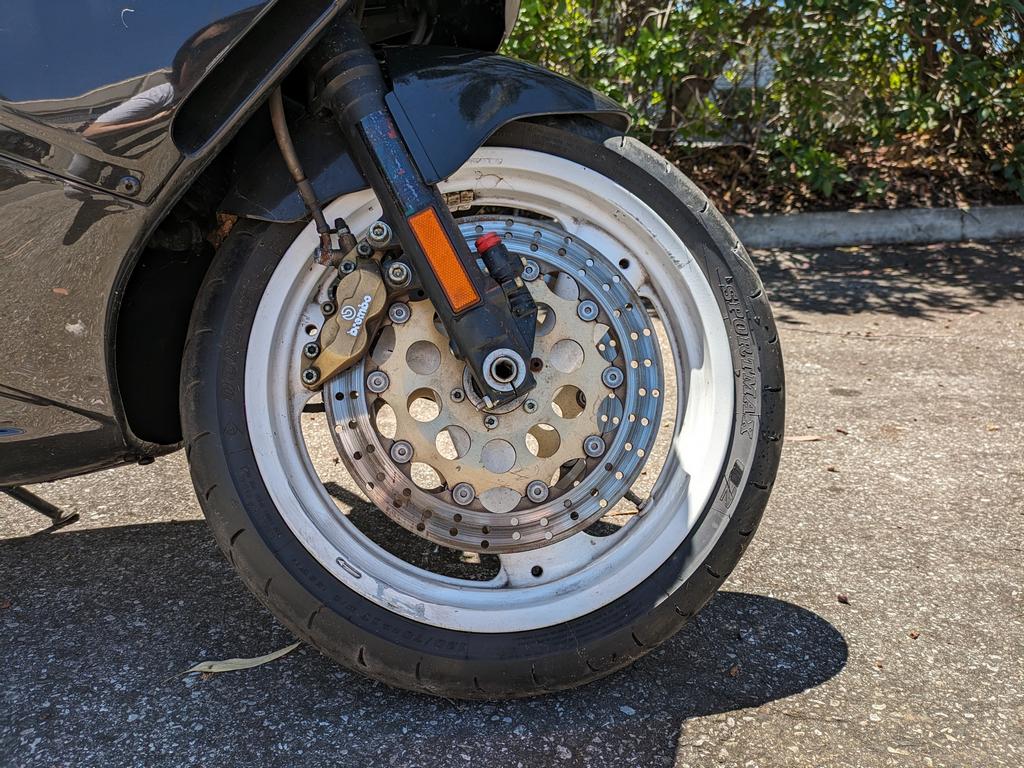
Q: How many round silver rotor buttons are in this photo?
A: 9